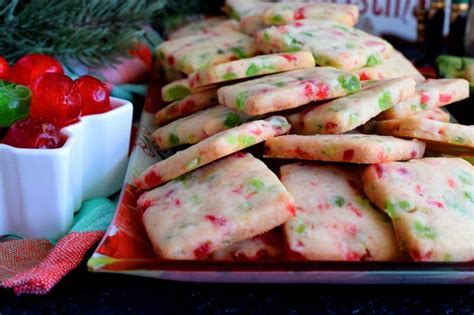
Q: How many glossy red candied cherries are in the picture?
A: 5